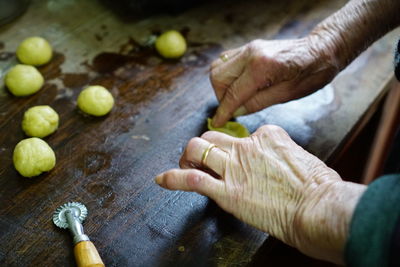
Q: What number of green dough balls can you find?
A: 6